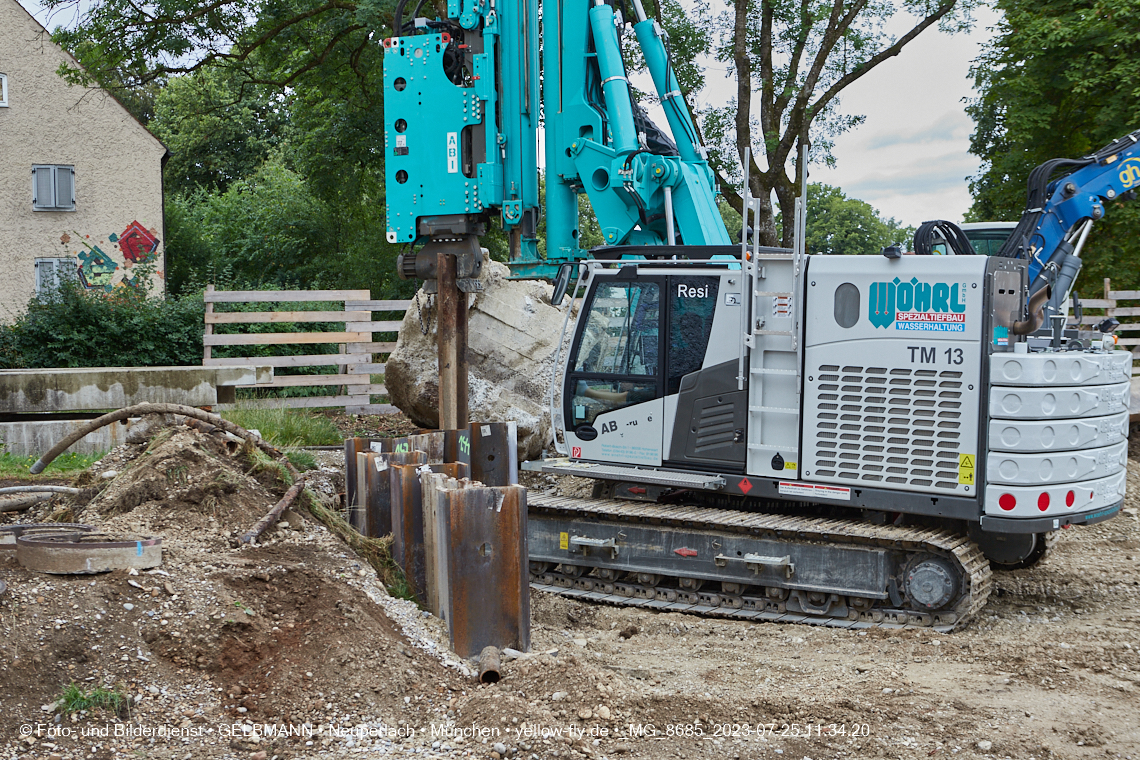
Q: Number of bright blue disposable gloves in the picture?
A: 0